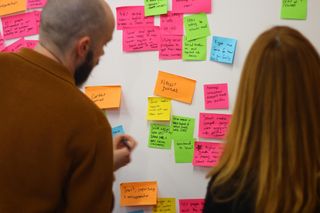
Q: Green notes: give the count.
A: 7